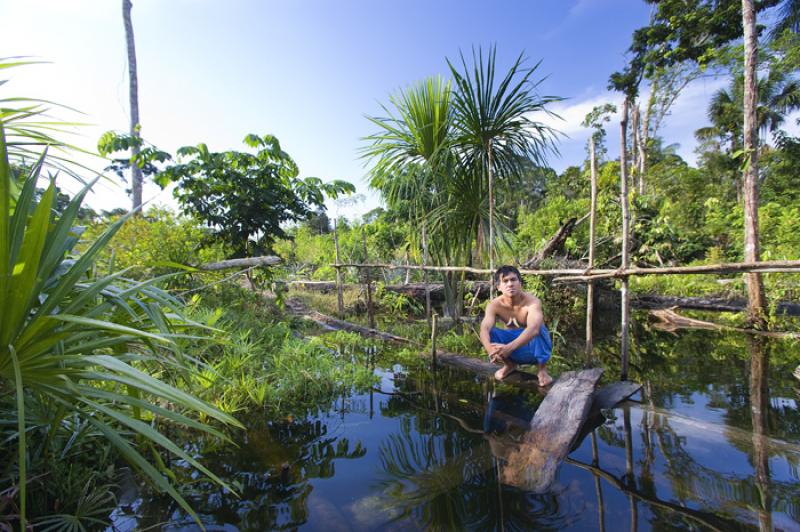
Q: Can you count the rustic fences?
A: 1